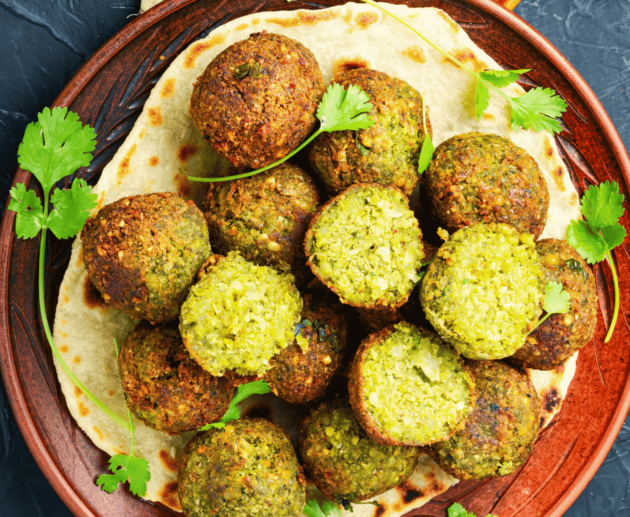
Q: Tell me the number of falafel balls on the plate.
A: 15